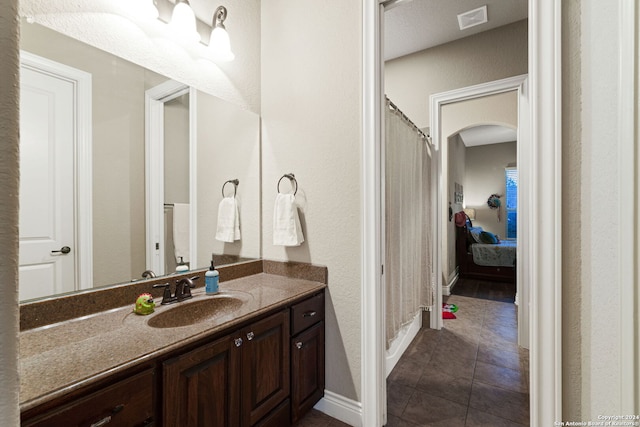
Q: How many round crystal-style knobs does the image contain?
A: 3